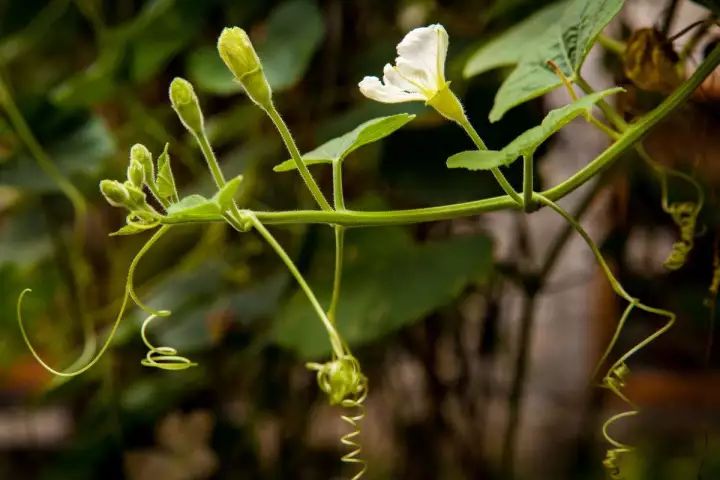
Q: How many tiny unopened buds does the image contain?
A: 5